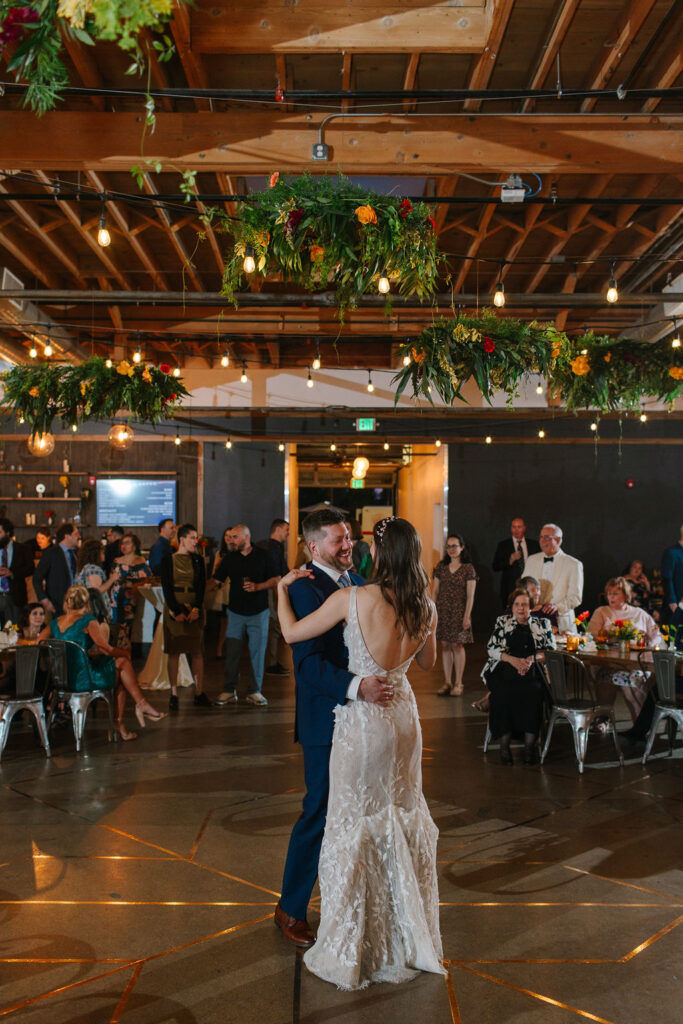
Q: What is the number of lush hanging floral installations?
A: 5